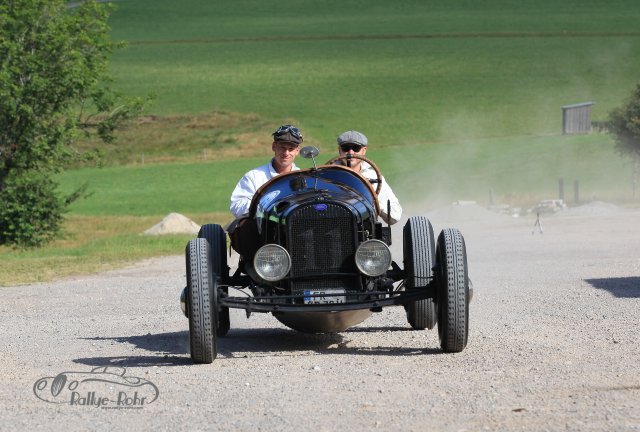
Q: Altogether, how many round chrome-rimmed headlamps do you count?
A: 2